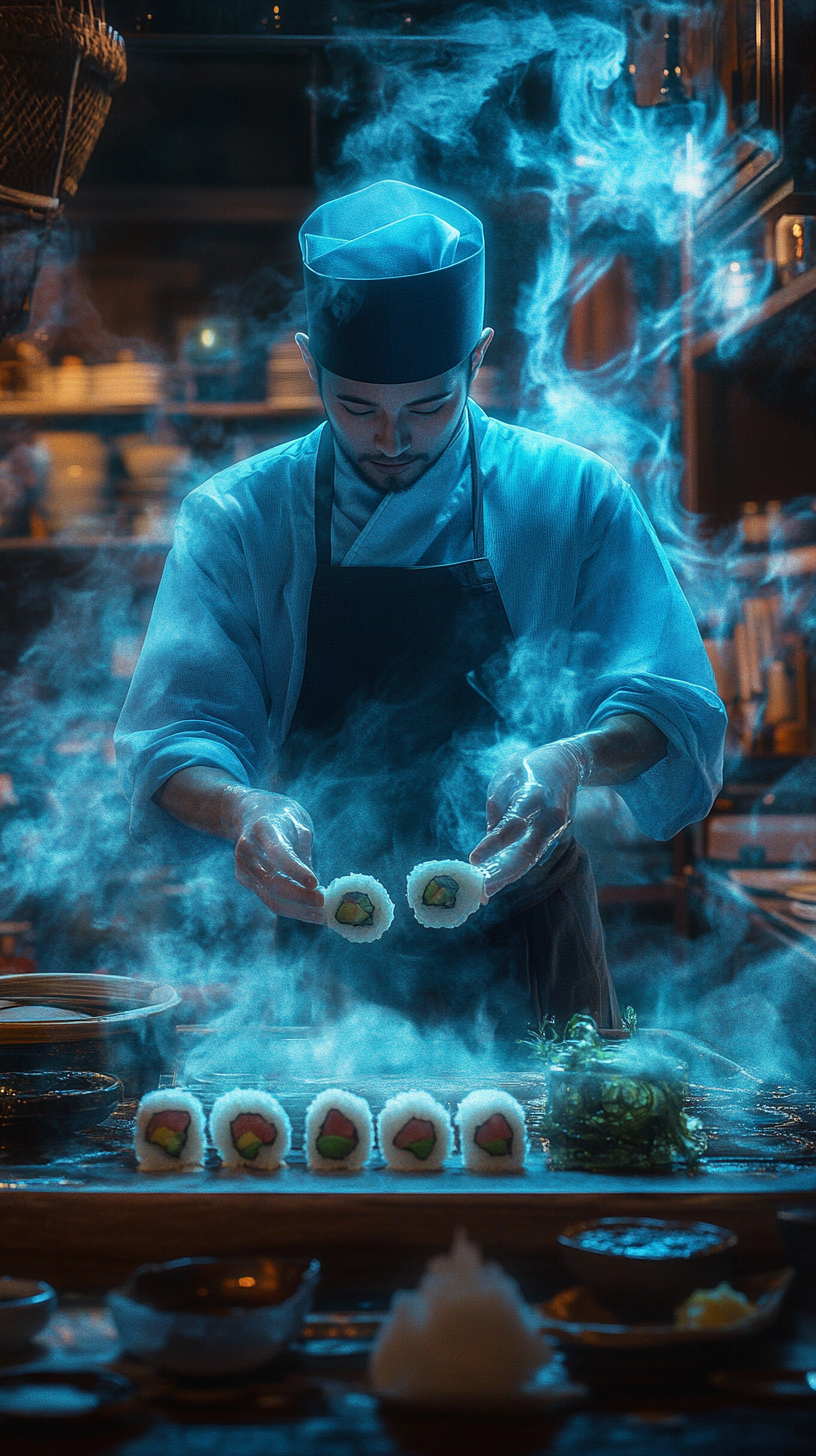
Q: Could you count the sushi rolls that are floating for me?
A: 2